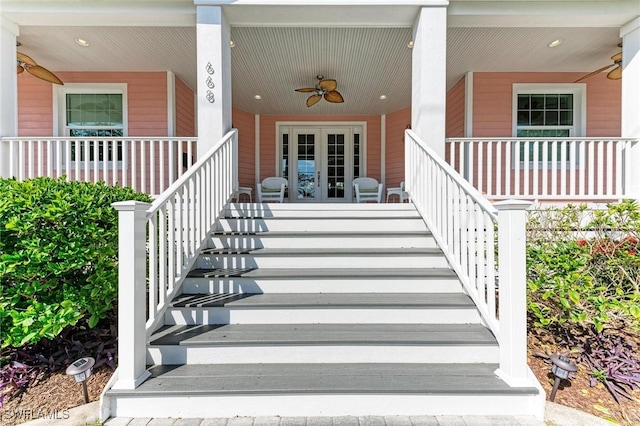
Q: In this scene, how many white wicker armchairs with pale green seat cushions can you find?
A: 2